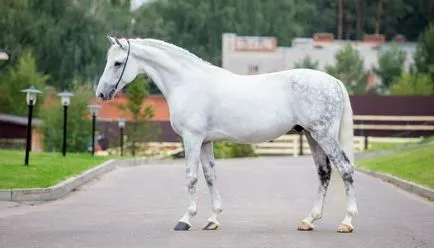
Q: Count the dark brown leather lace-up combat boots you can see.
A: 0